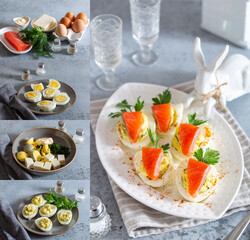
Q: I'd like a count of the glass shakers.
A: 9